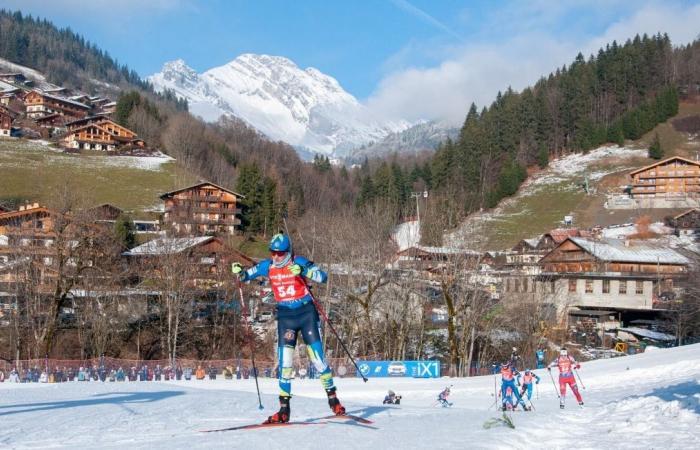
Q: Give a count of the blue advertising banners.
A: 1